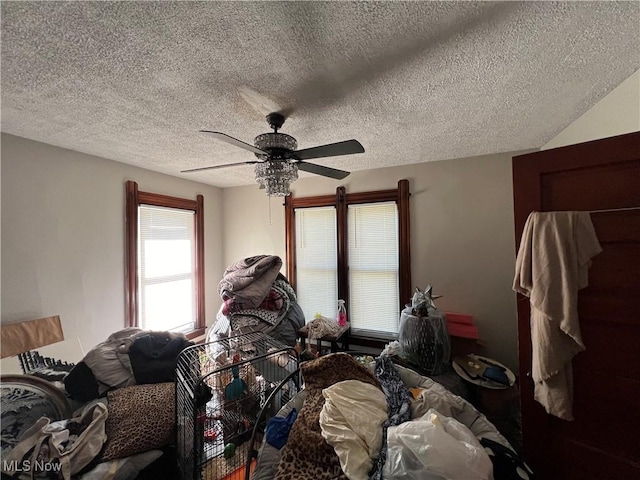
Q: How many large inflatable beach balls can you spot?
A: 0